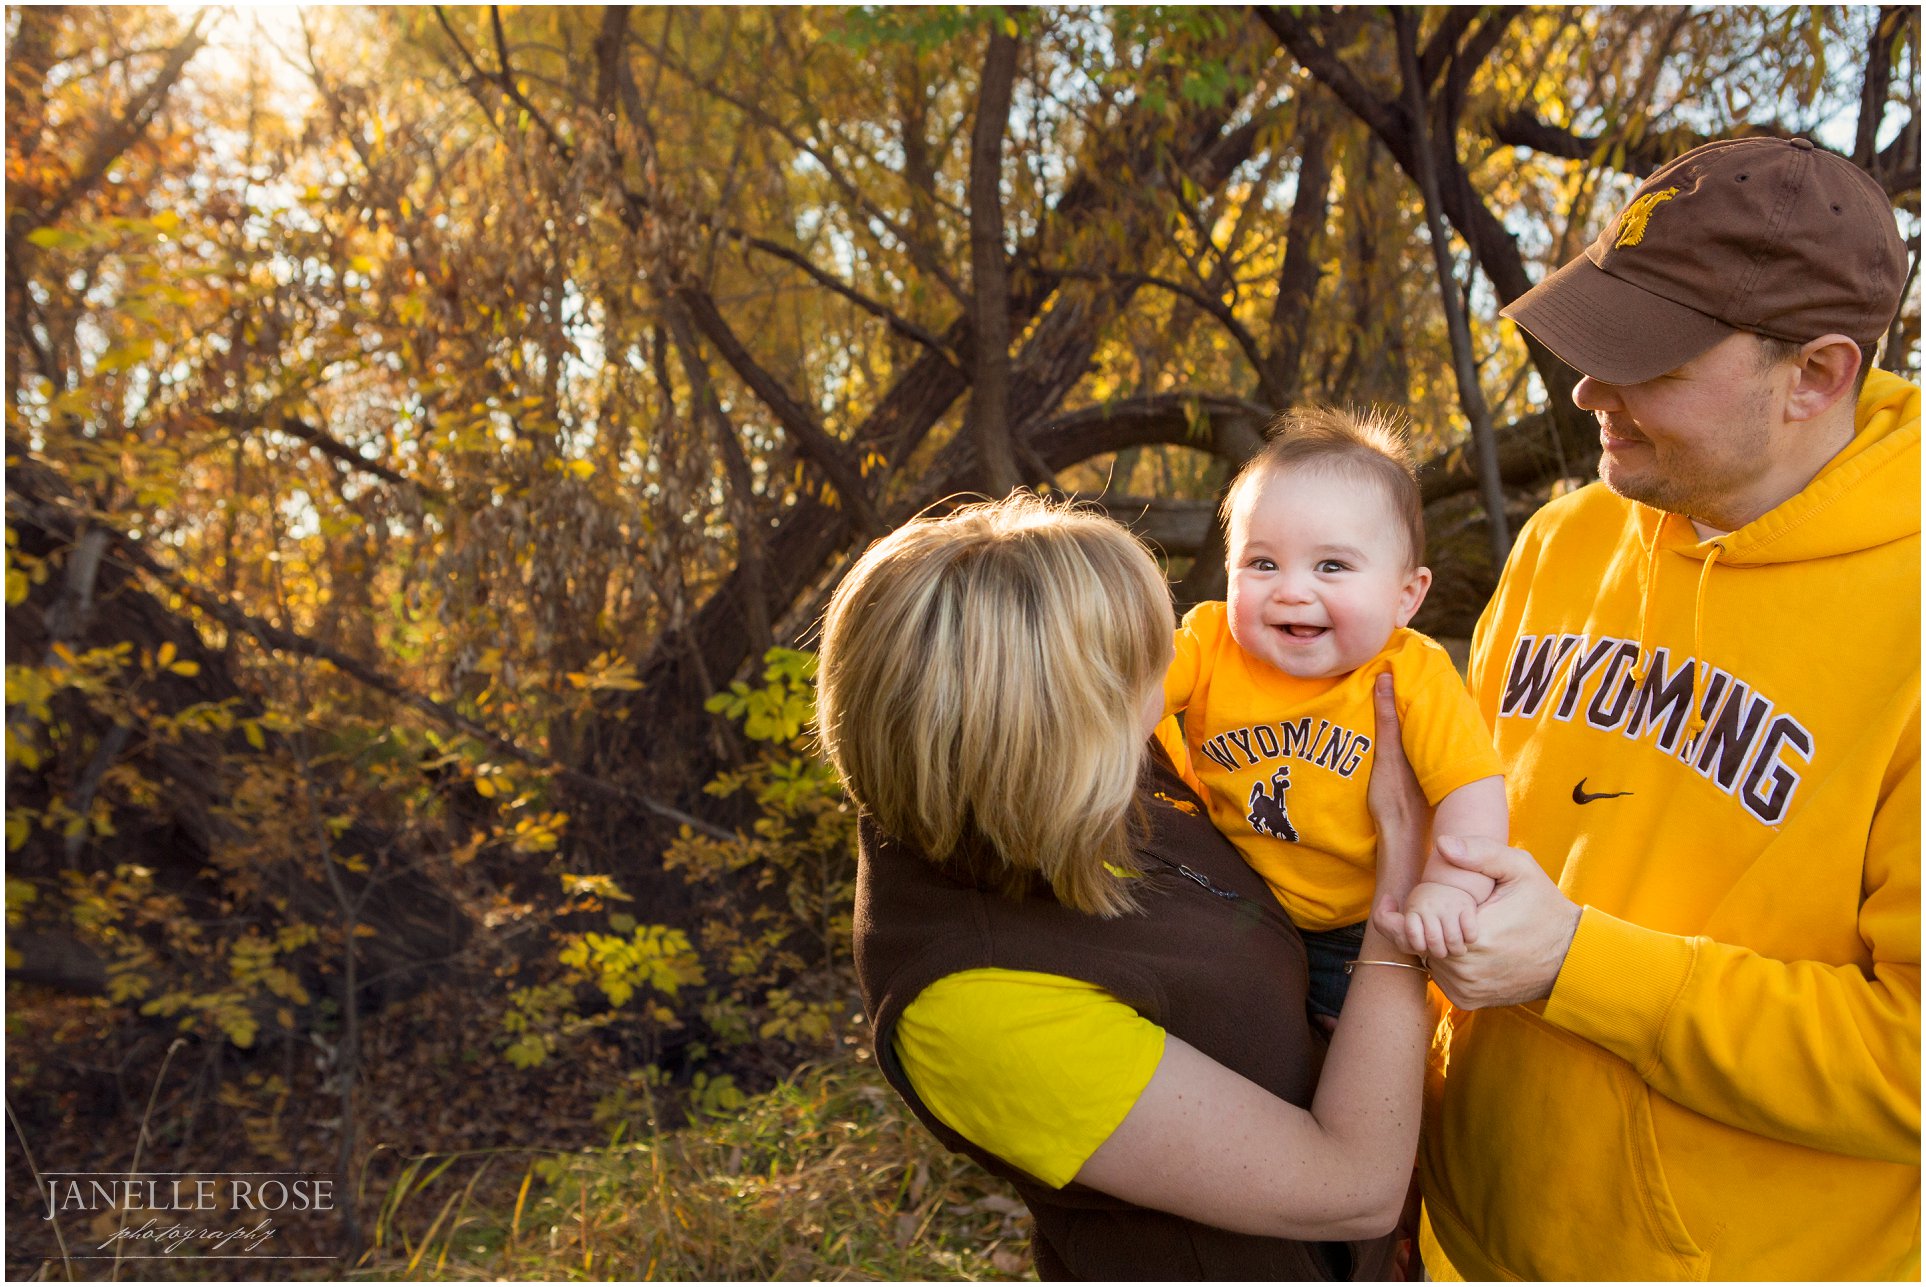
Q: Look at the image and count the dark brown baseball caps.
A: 1